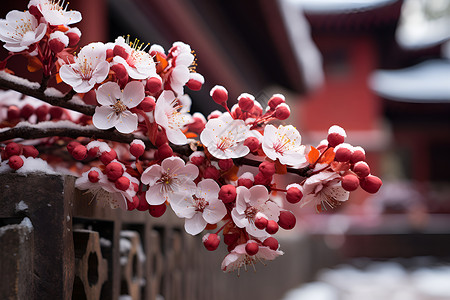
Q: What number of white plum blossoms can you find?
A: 15